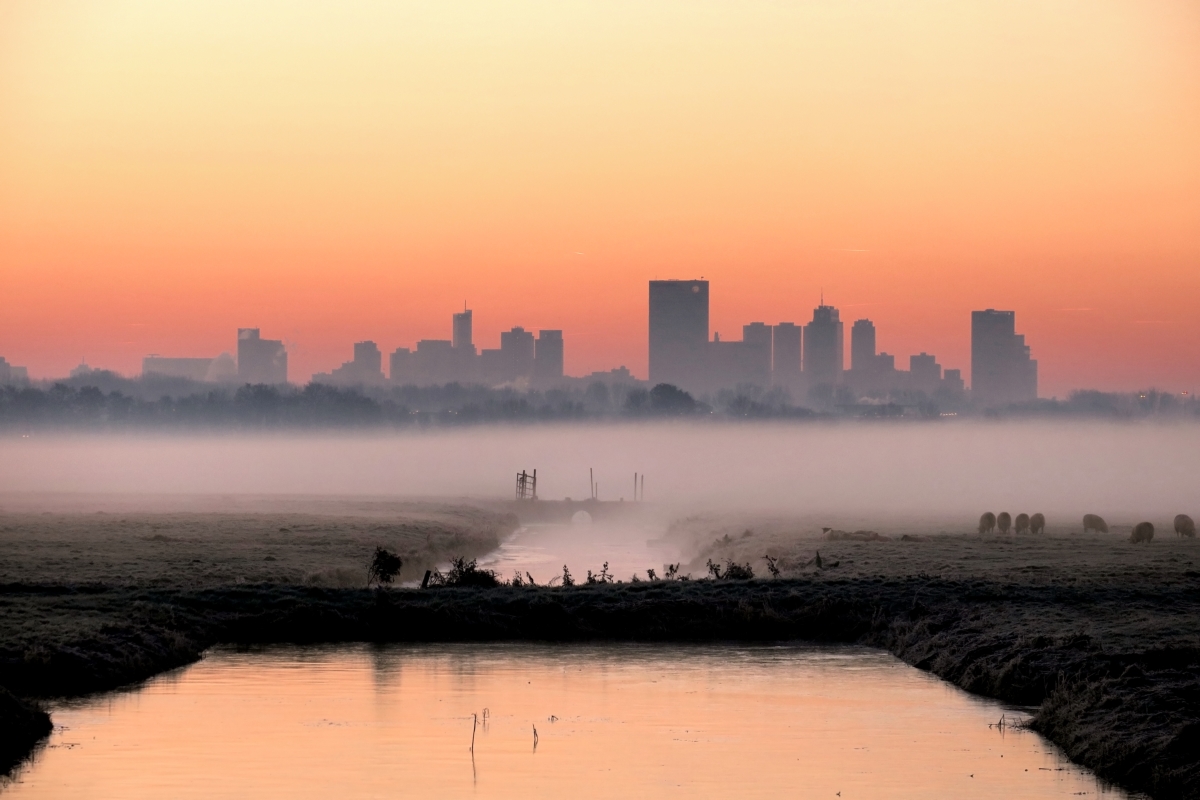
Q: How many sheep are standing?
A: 7